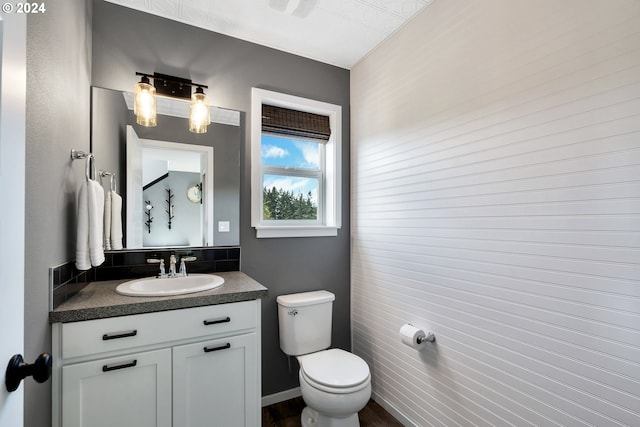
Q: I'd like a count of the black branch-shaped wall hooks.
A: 2